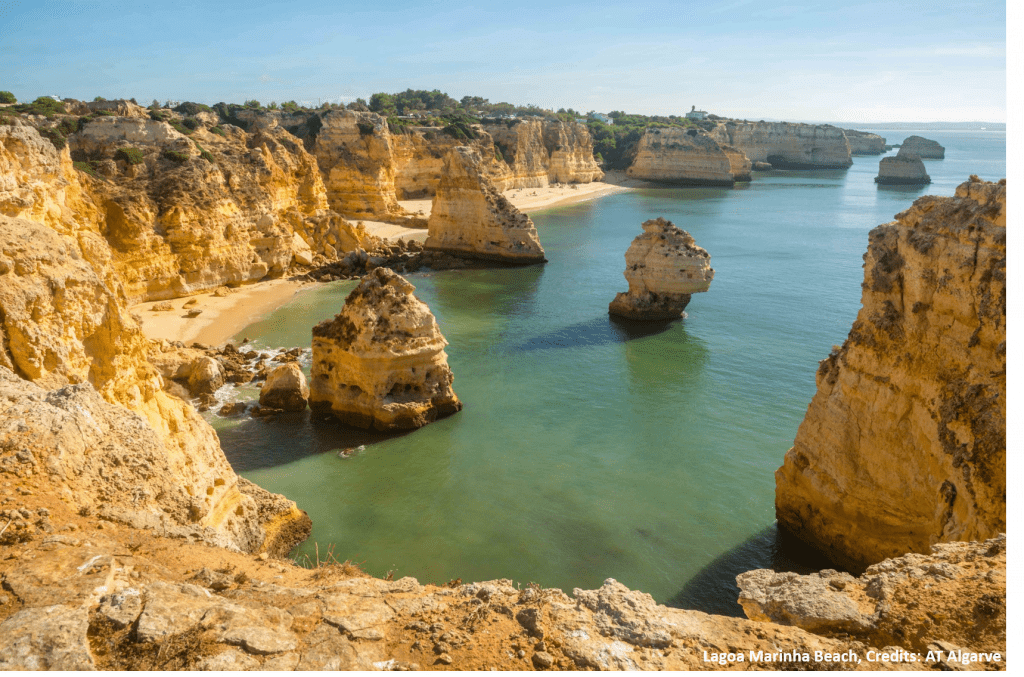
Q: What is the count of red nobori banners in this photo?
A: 0